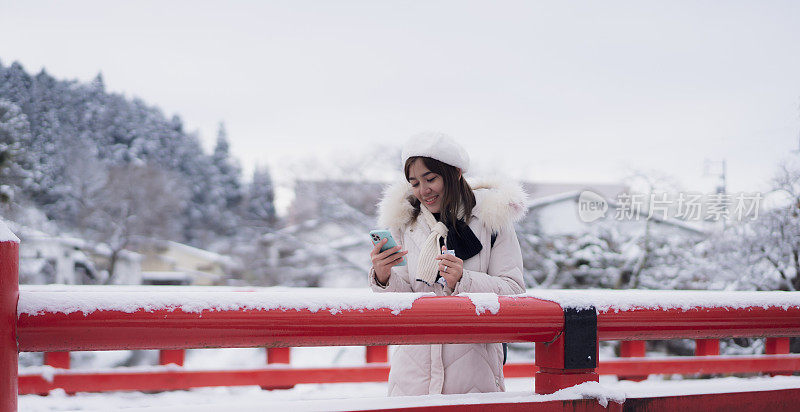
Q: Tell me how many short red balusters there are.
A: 7